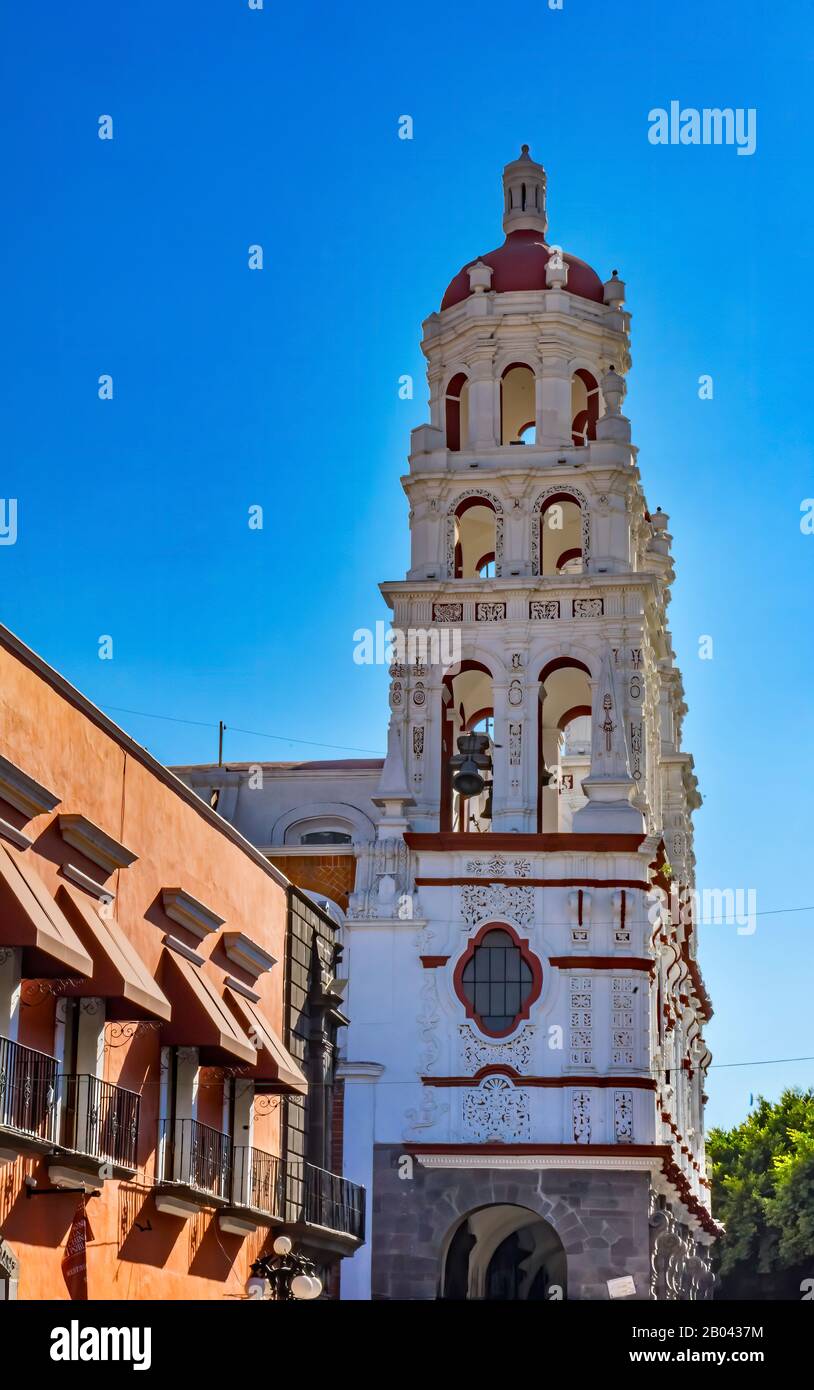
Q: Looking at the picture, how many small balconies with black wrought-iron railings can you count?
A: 5